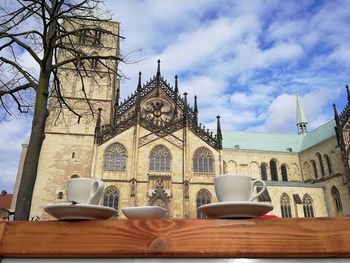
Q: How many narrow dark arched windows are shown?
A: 6